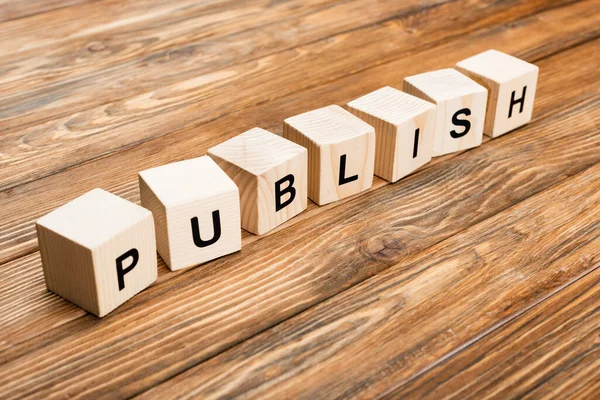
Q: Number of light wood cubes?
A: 7